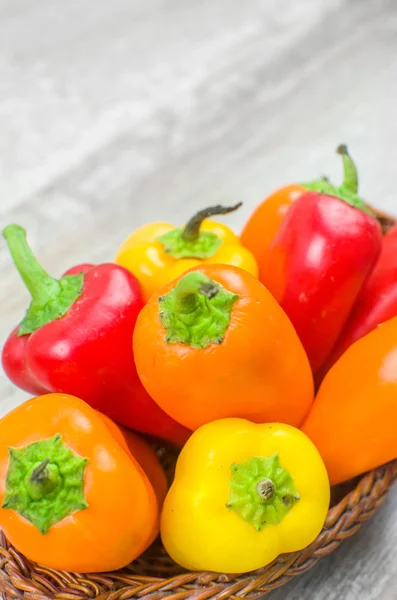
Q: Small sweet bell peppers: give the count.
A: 9